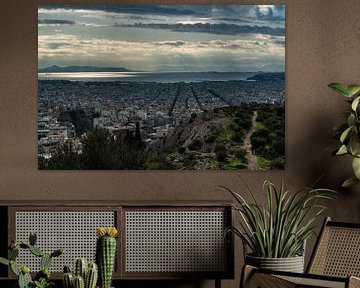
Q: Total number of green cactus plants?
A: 3